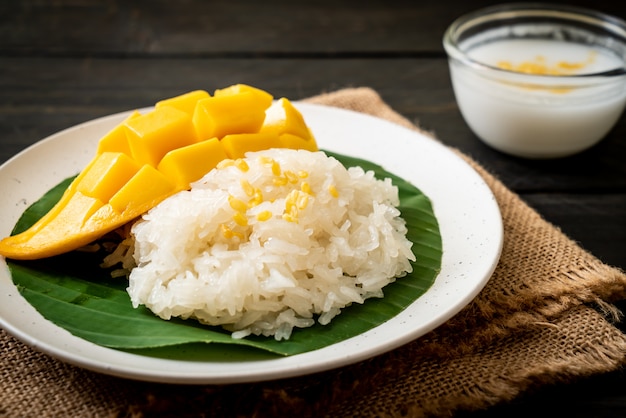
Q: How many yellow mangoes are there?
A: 1